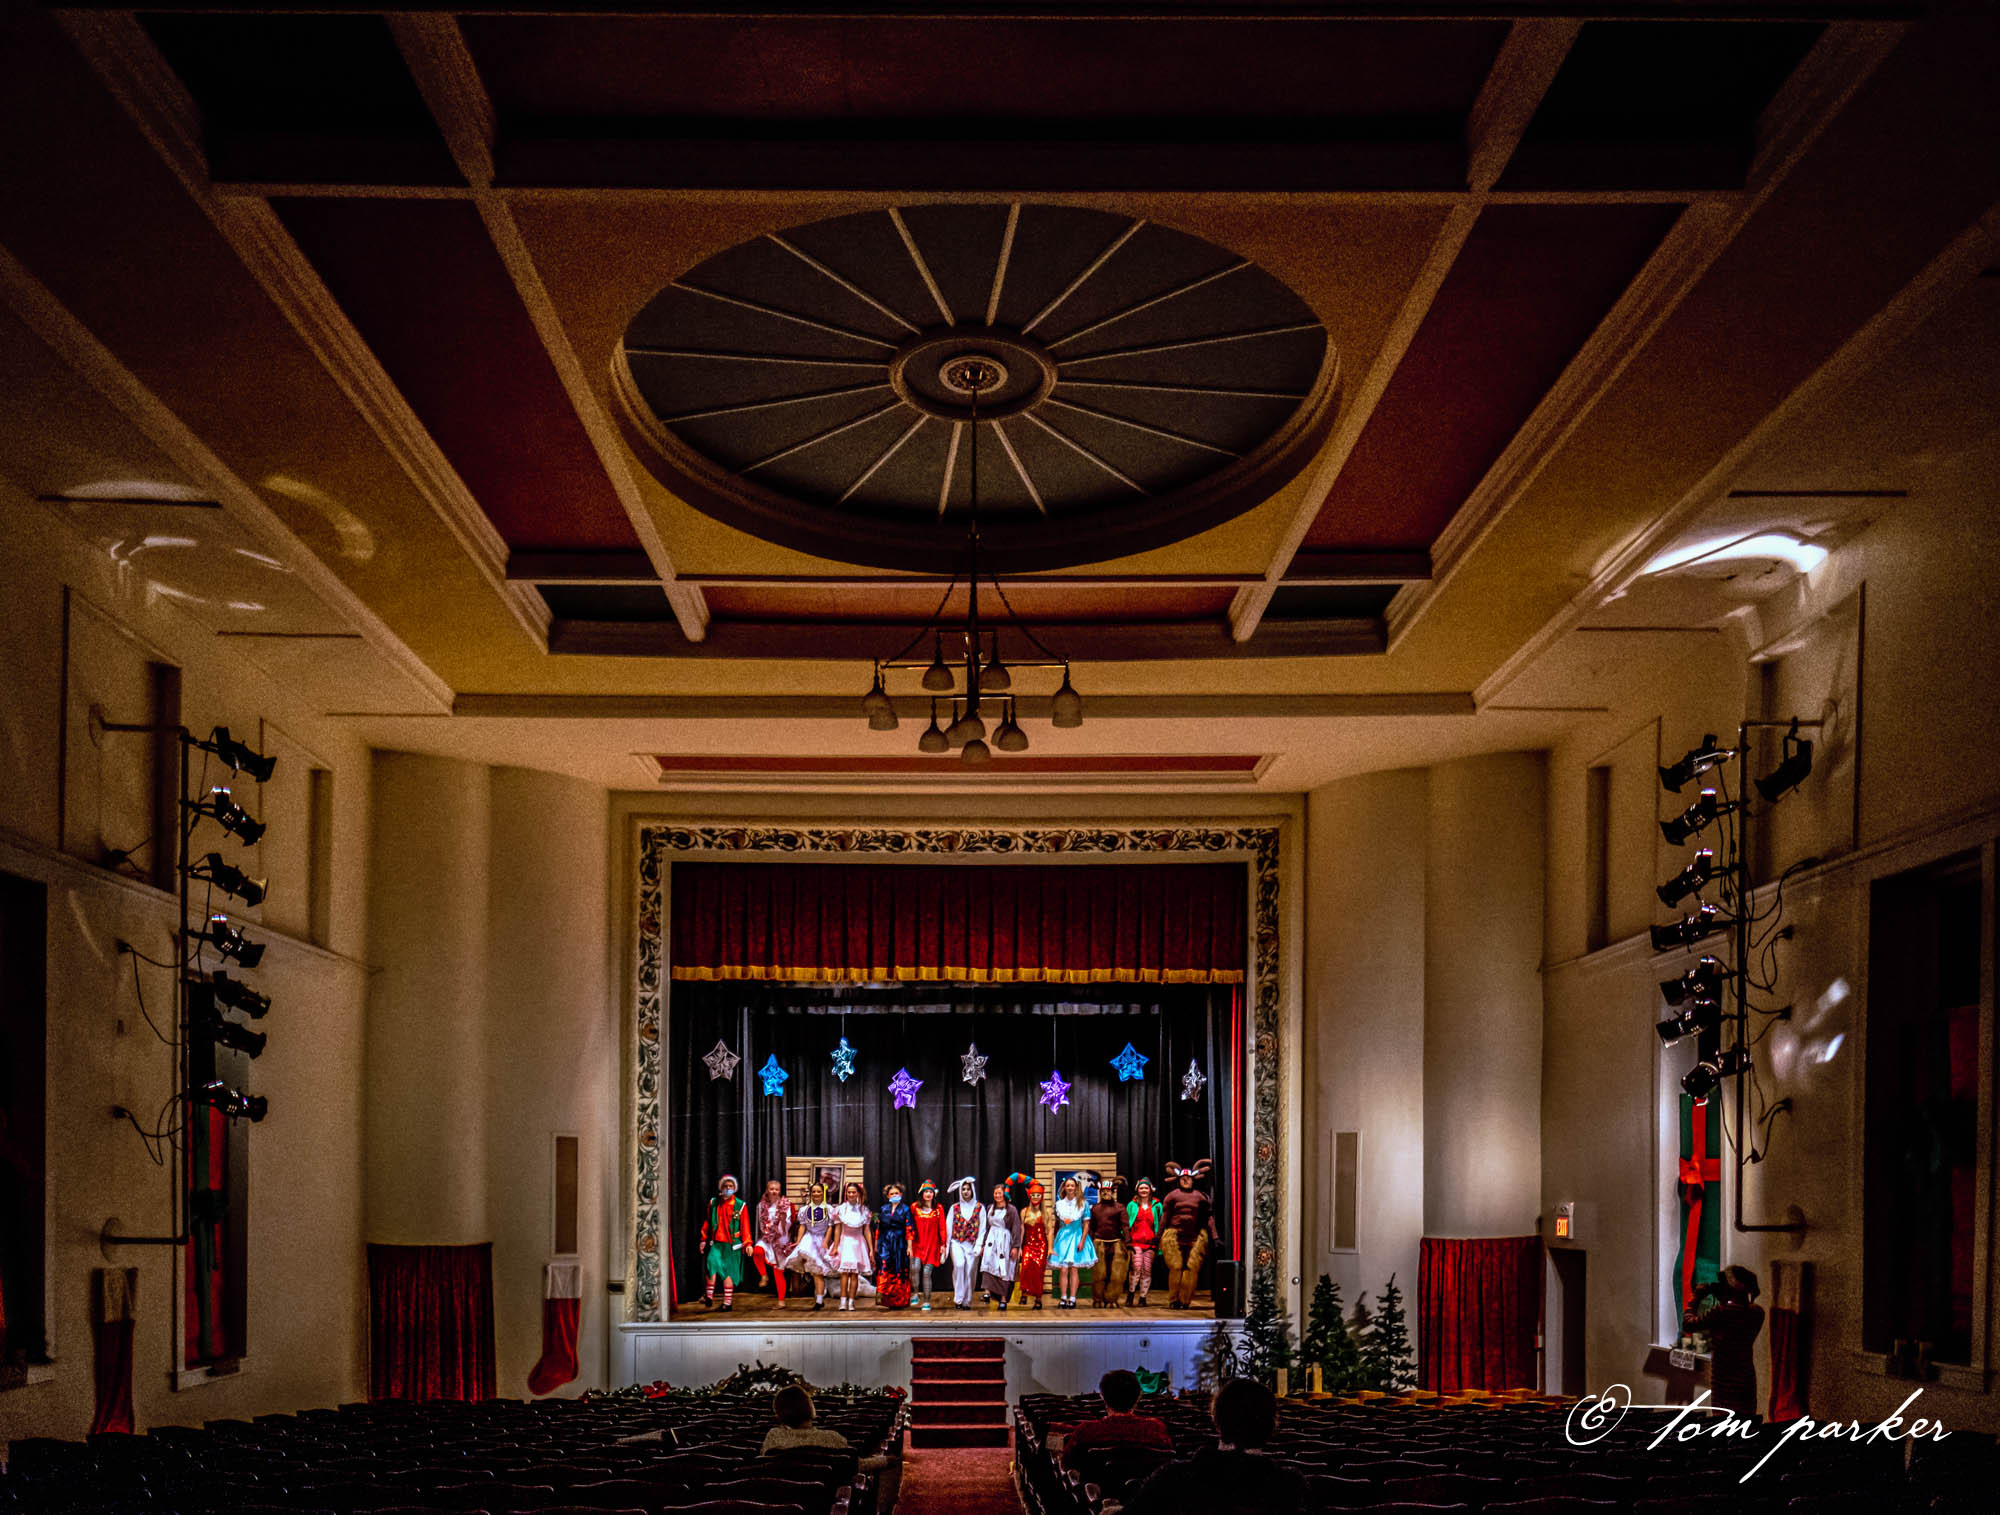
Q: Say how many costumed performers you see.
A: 13